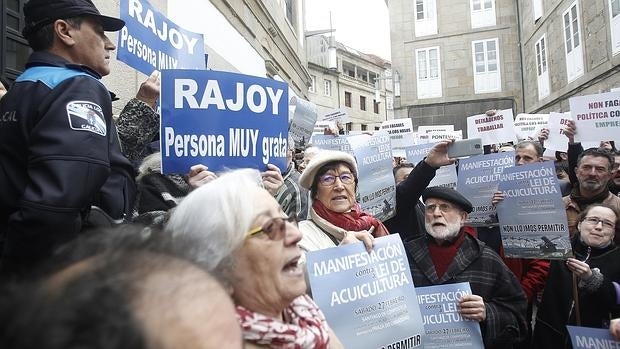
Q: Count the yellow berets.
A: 0